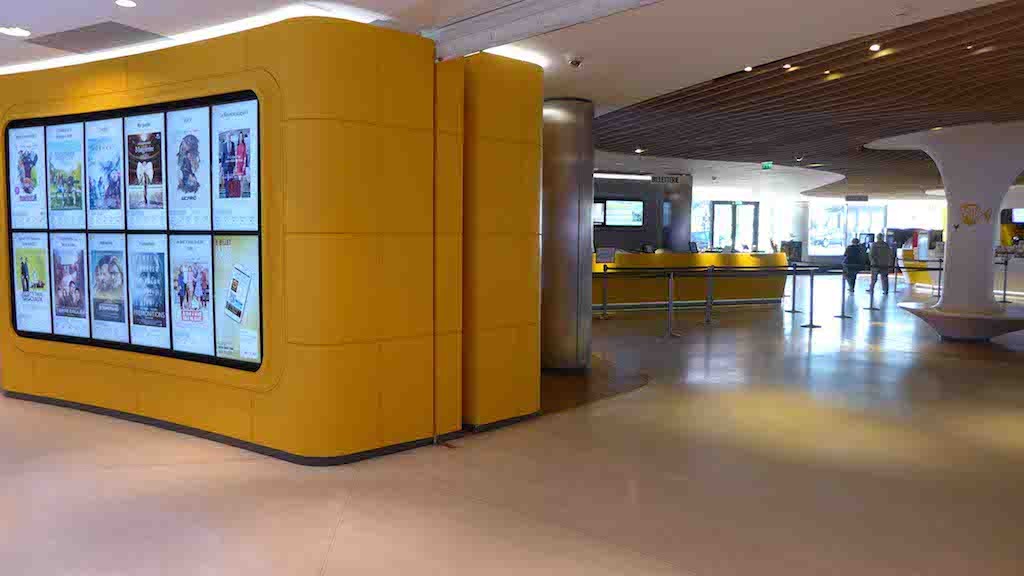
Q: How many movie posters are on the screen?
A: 11